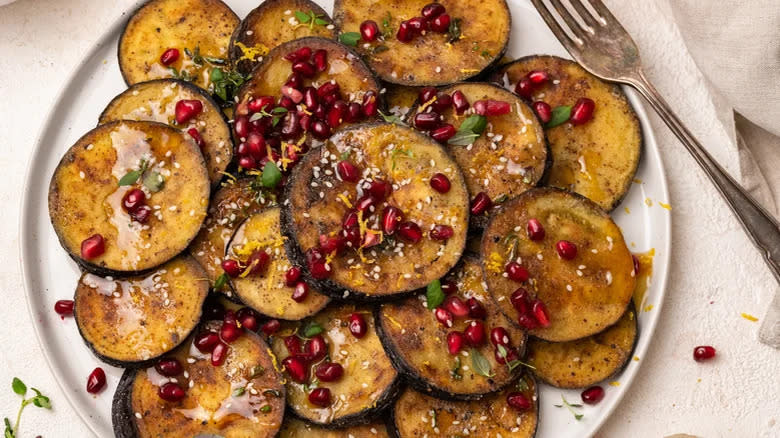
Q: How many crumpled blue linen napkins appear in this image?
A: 0